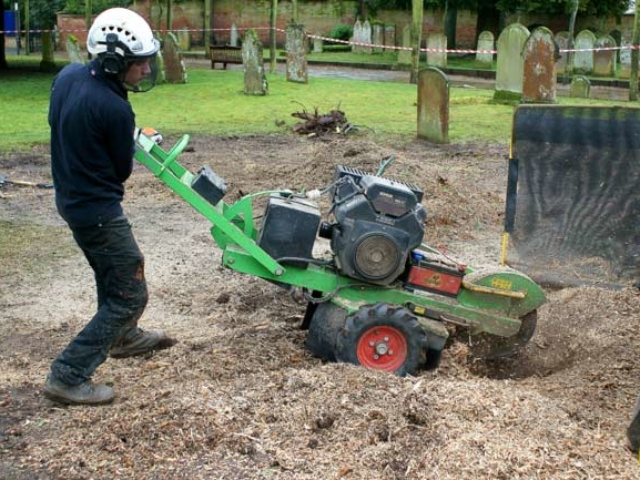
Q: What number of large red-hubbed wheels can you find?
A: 1